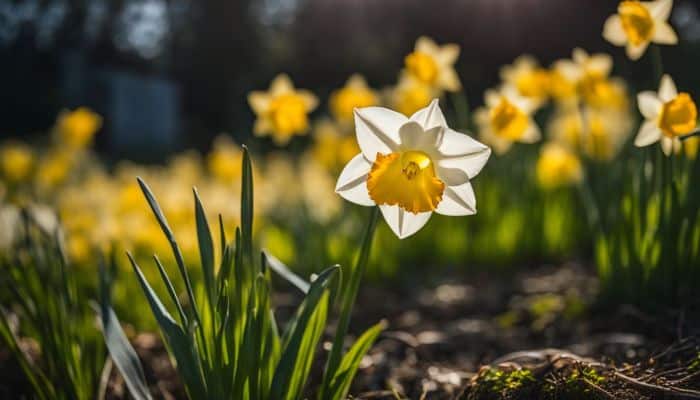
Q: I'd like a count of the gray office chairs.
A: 0